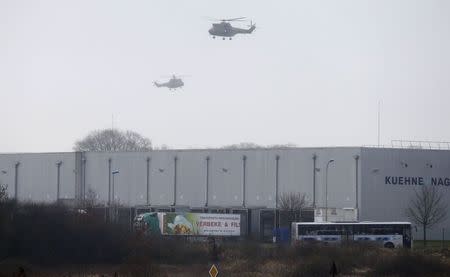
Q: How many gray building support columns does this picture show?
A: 11